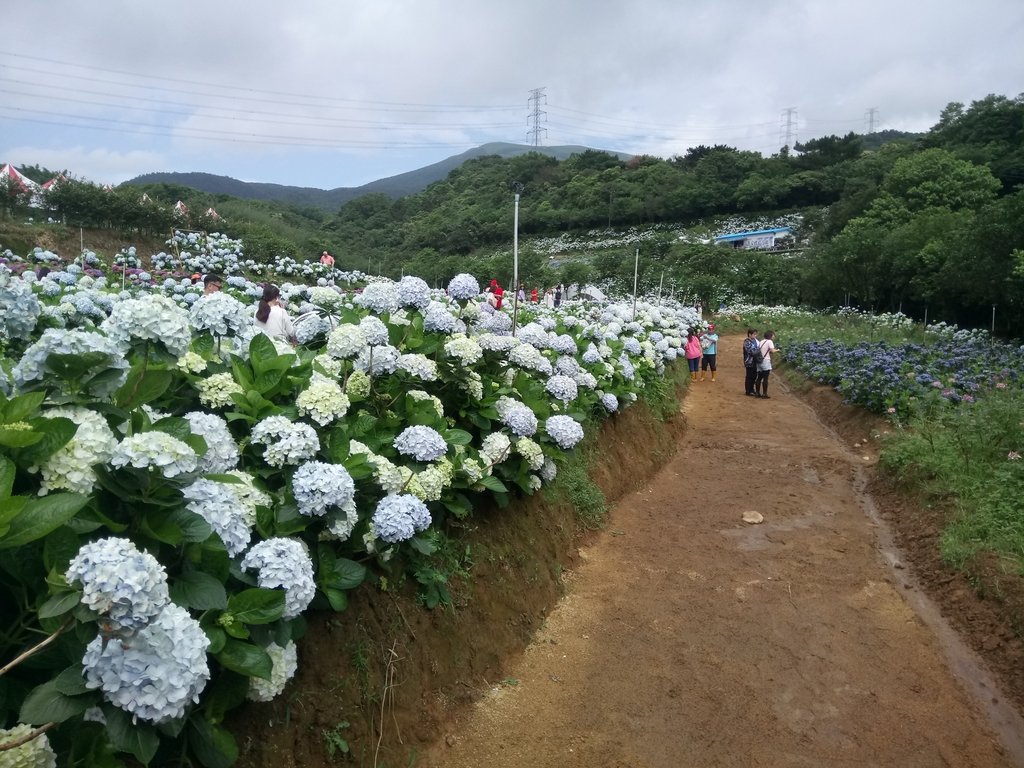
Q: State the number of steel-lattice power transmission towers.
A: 3